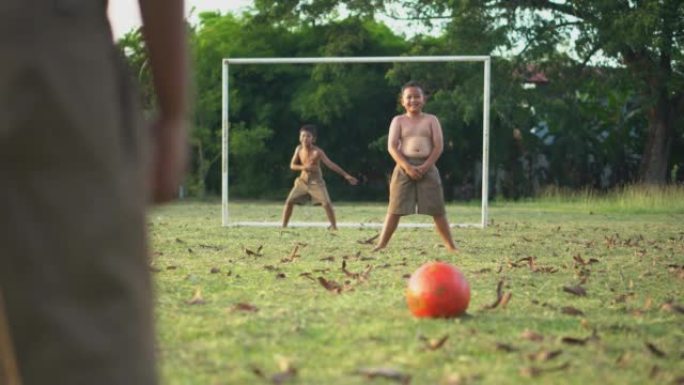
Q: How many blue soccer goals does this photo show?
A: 0